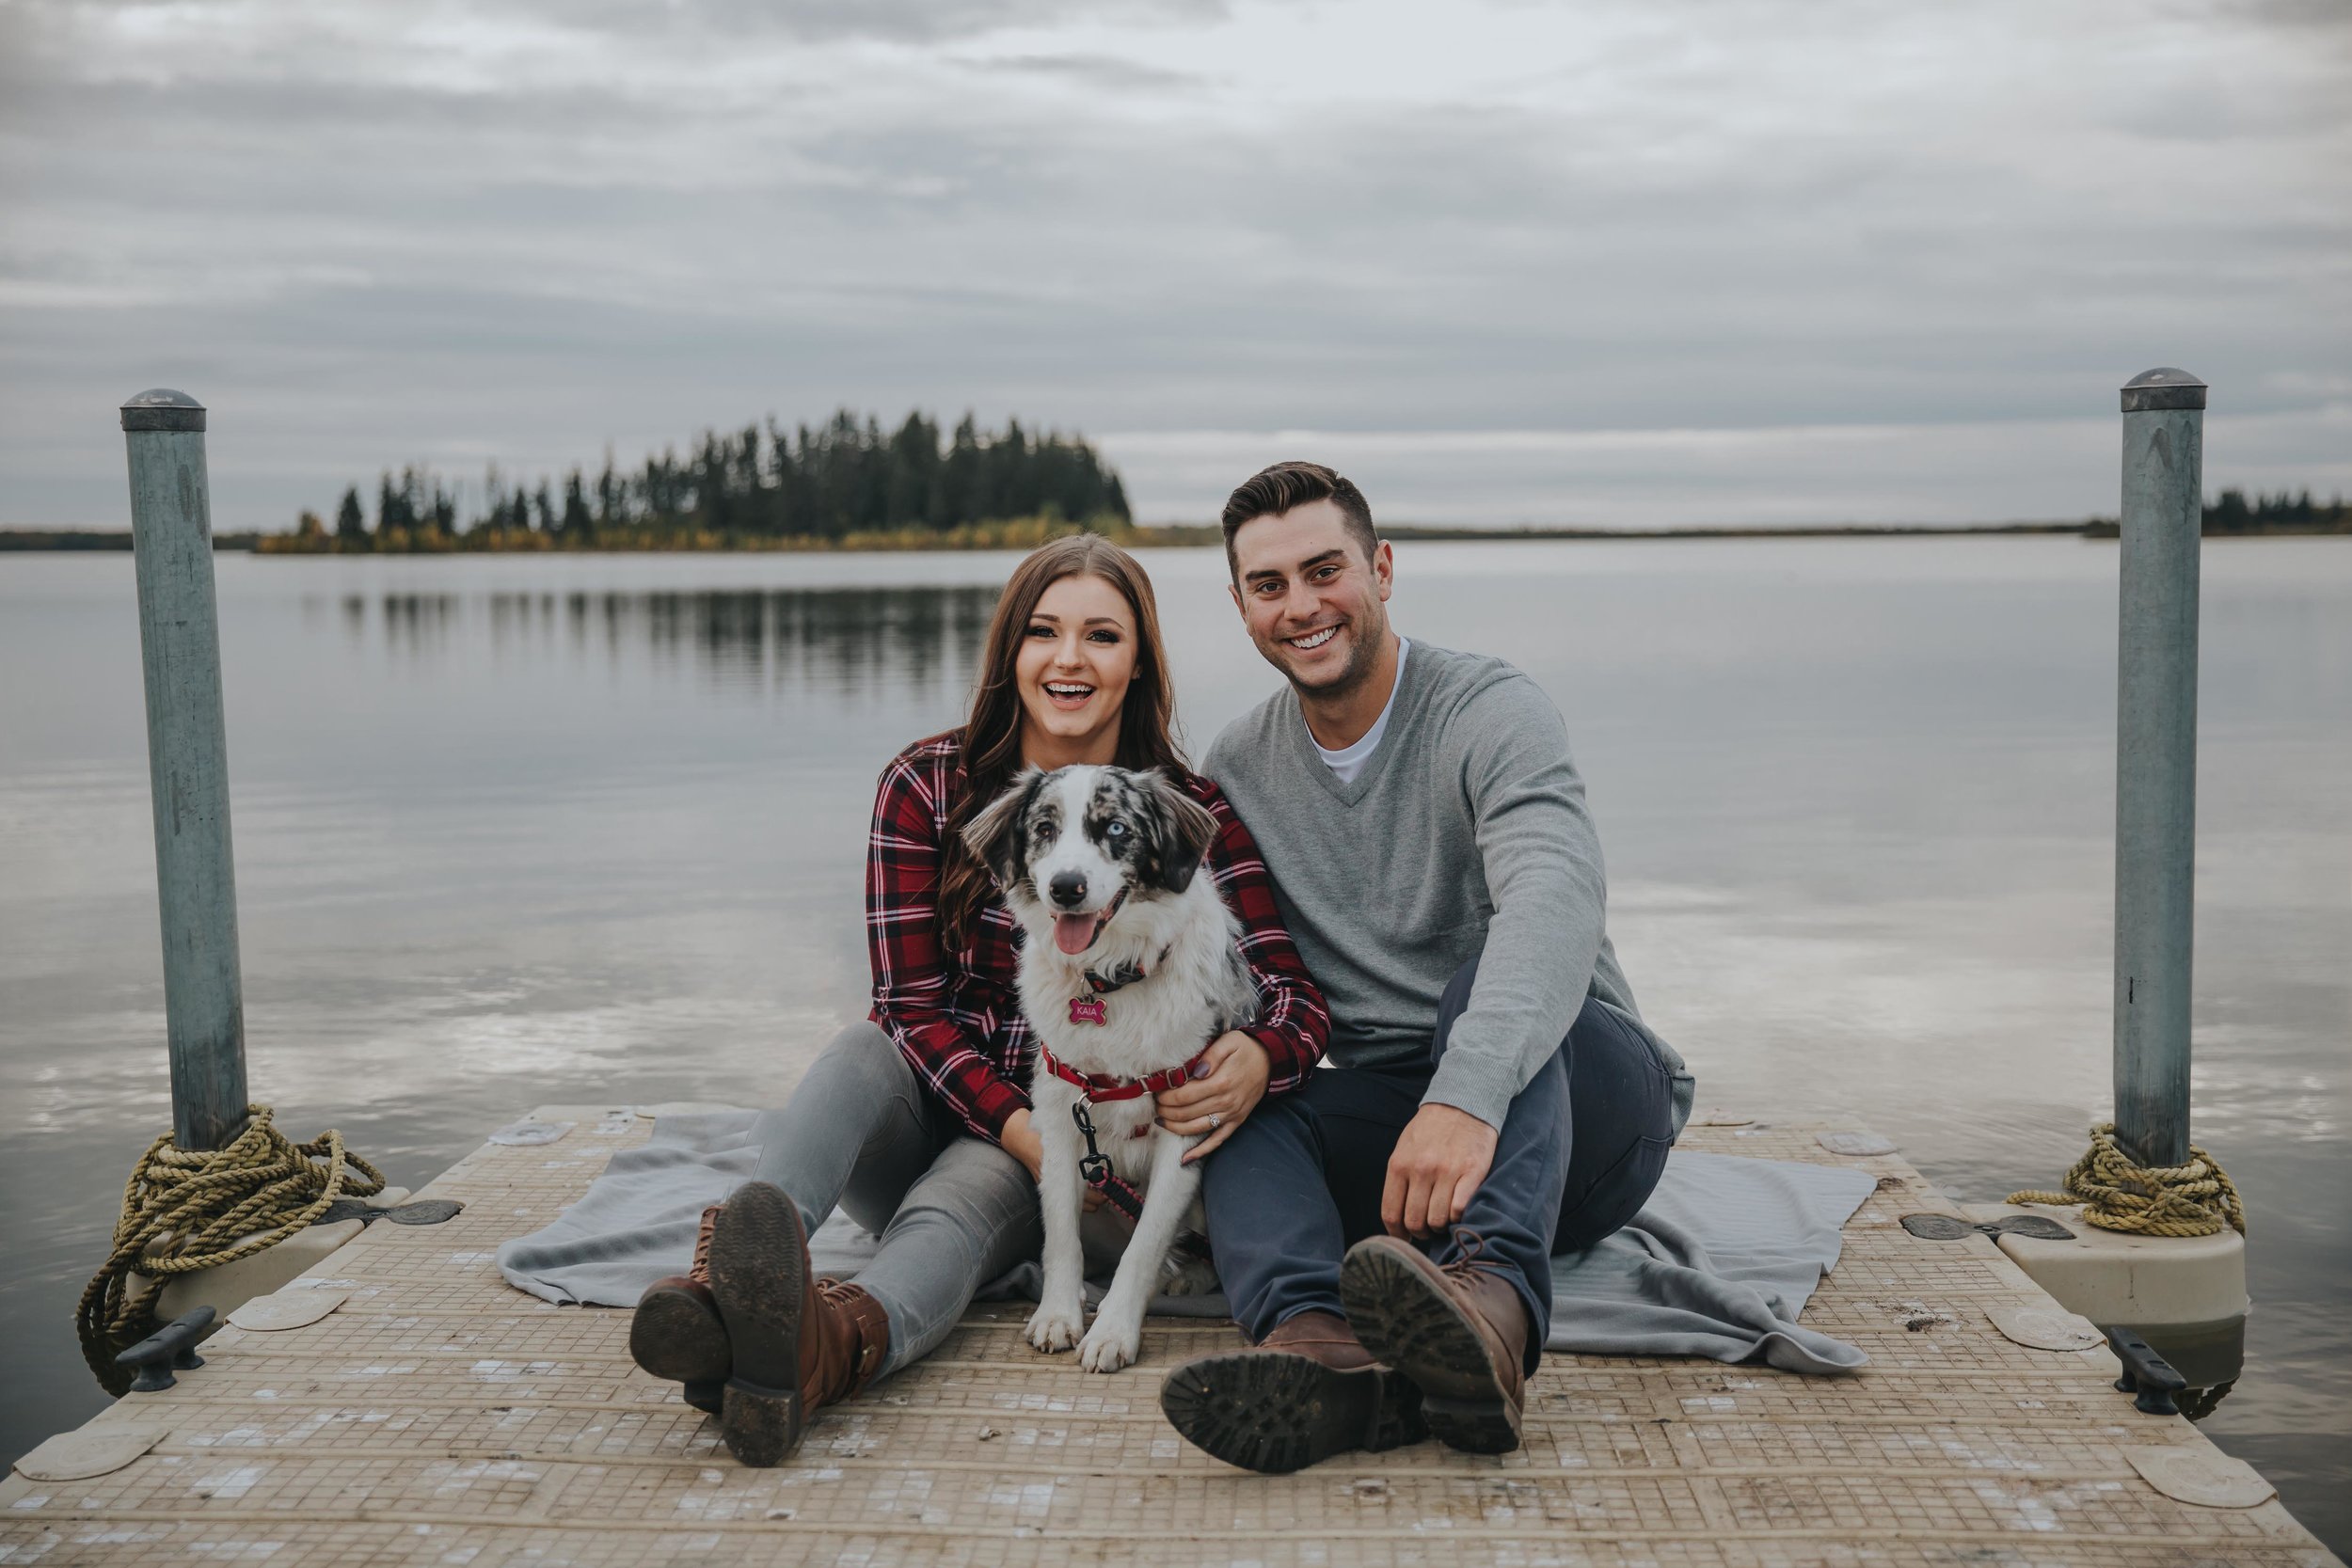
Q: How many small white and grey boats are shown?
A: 0